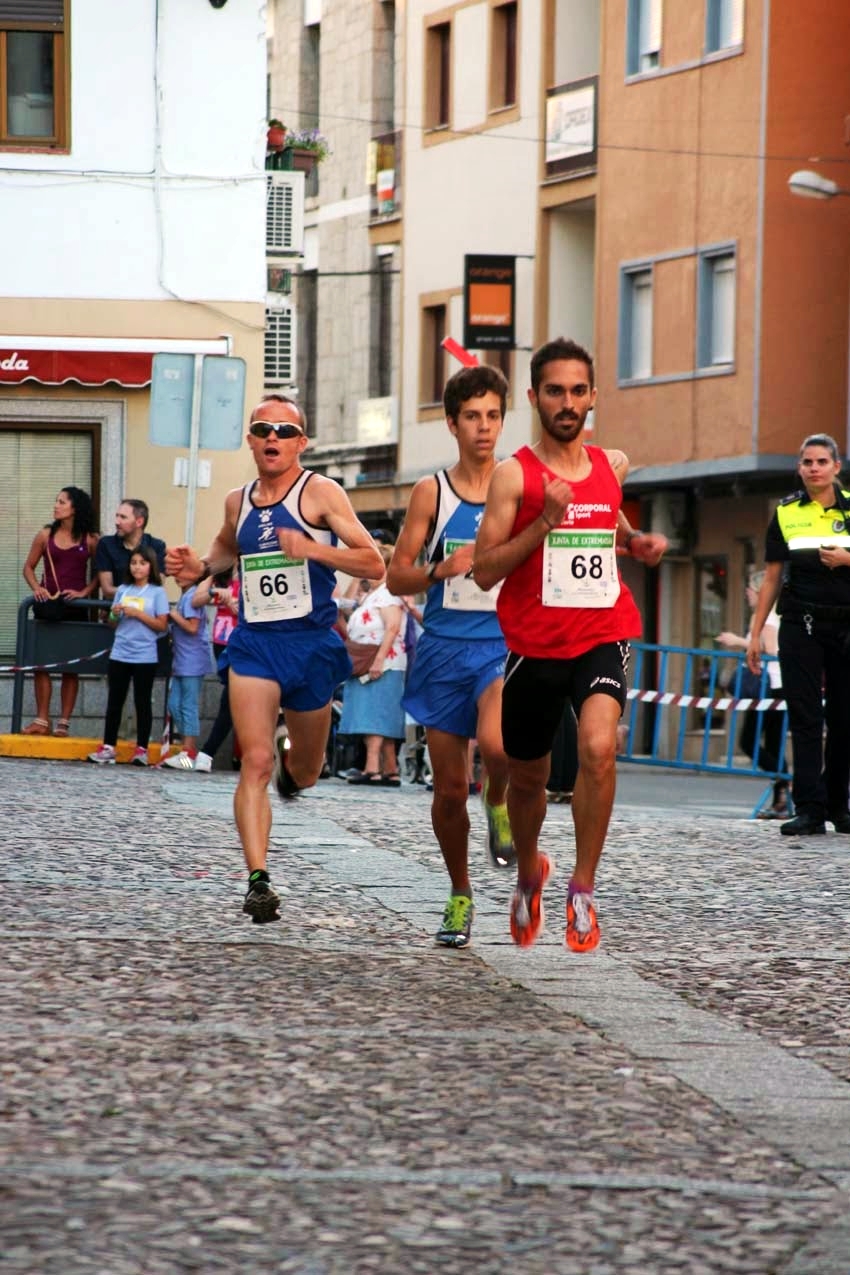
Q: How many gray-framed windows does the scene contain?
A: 4